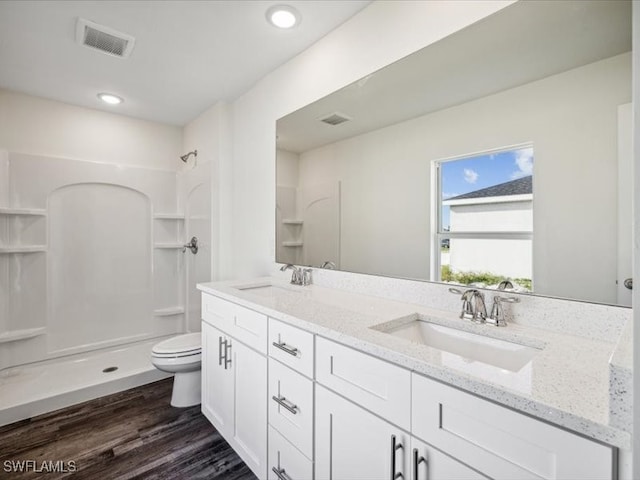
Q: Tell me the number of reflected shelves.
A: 2